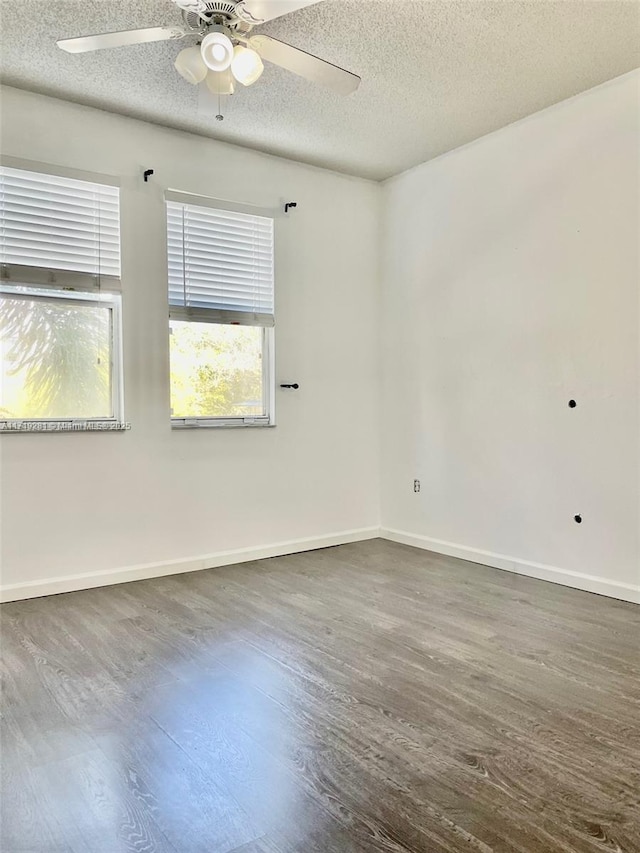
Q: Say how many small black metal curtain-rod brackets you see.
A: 2